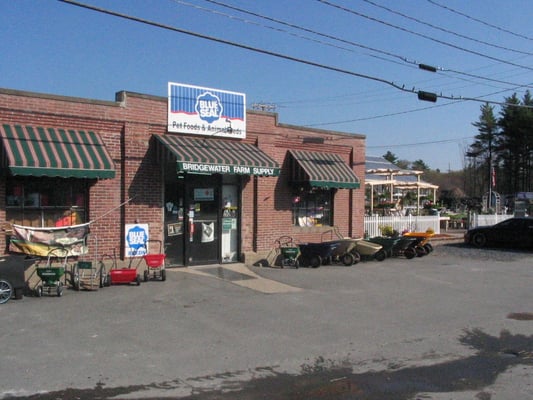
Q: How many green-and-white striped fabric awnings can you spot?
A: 3